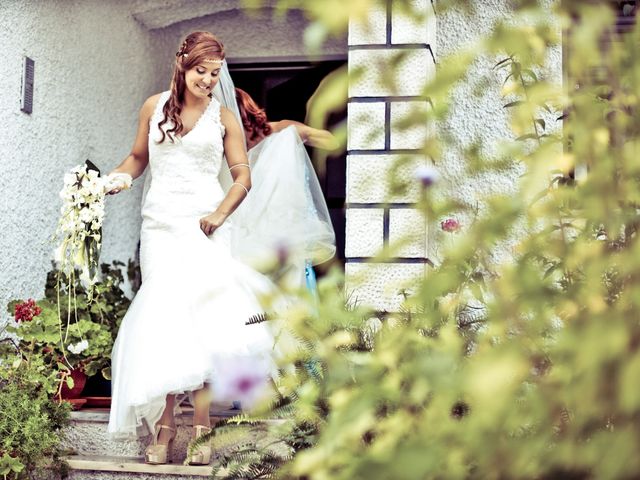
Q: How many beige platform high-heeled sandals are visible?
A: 2